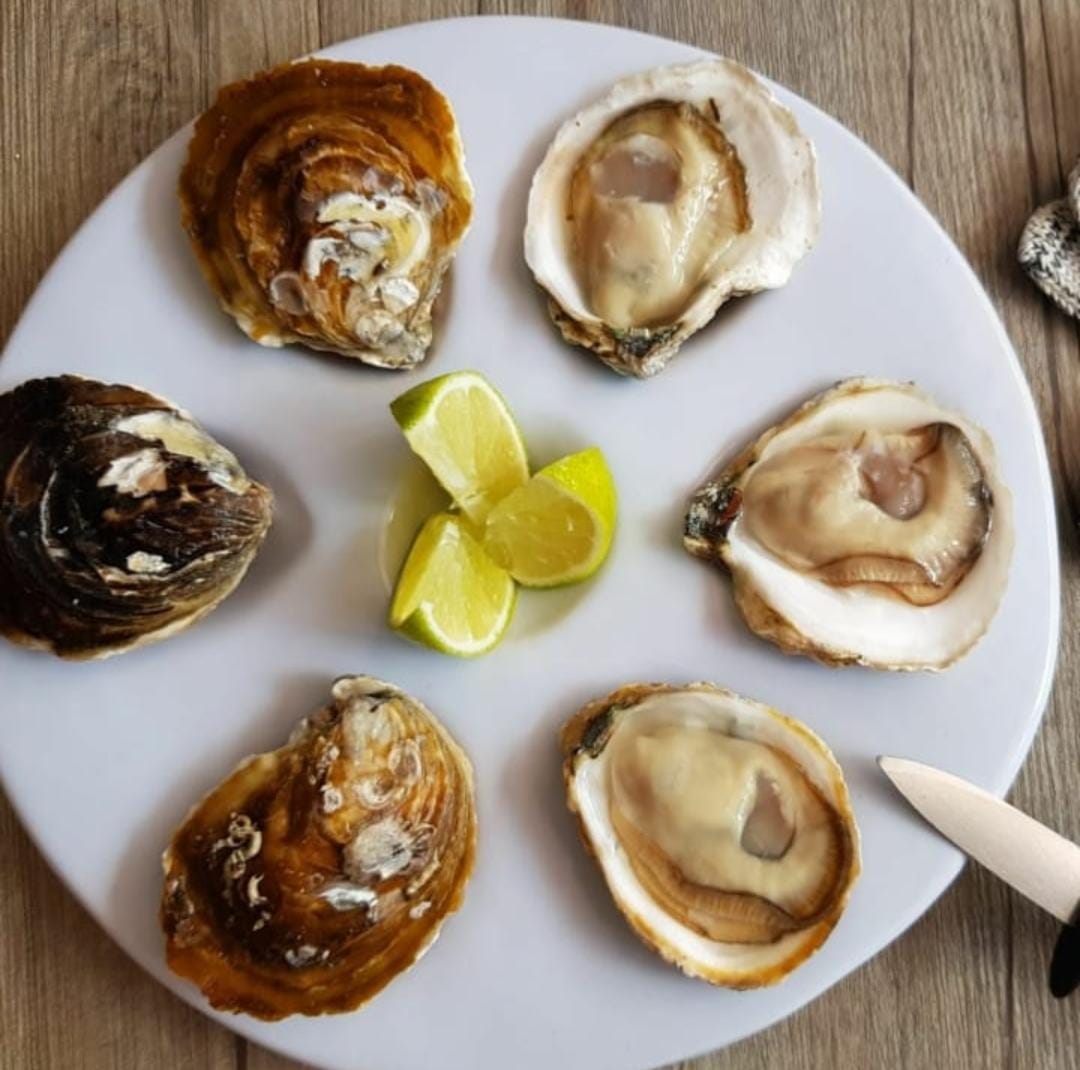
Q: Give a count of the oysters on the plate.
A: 6